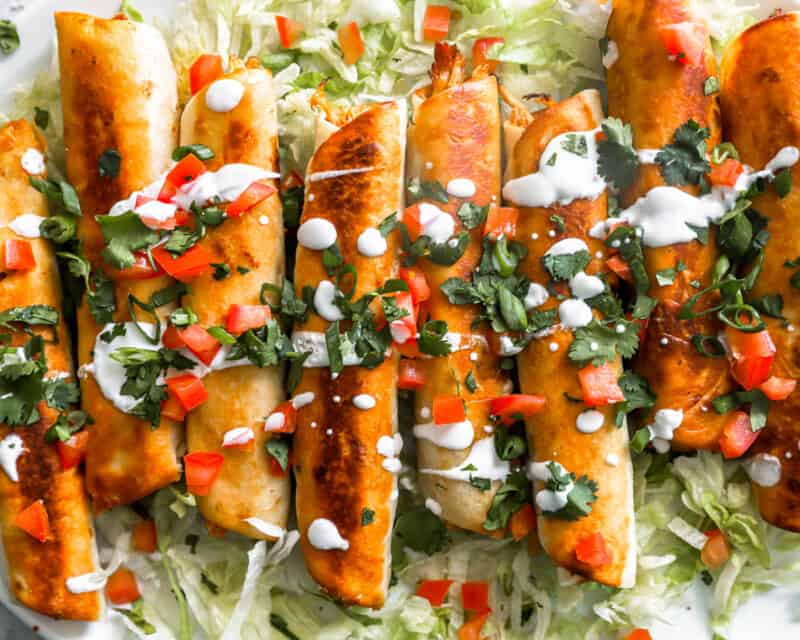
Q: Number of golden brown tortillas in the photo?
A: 8